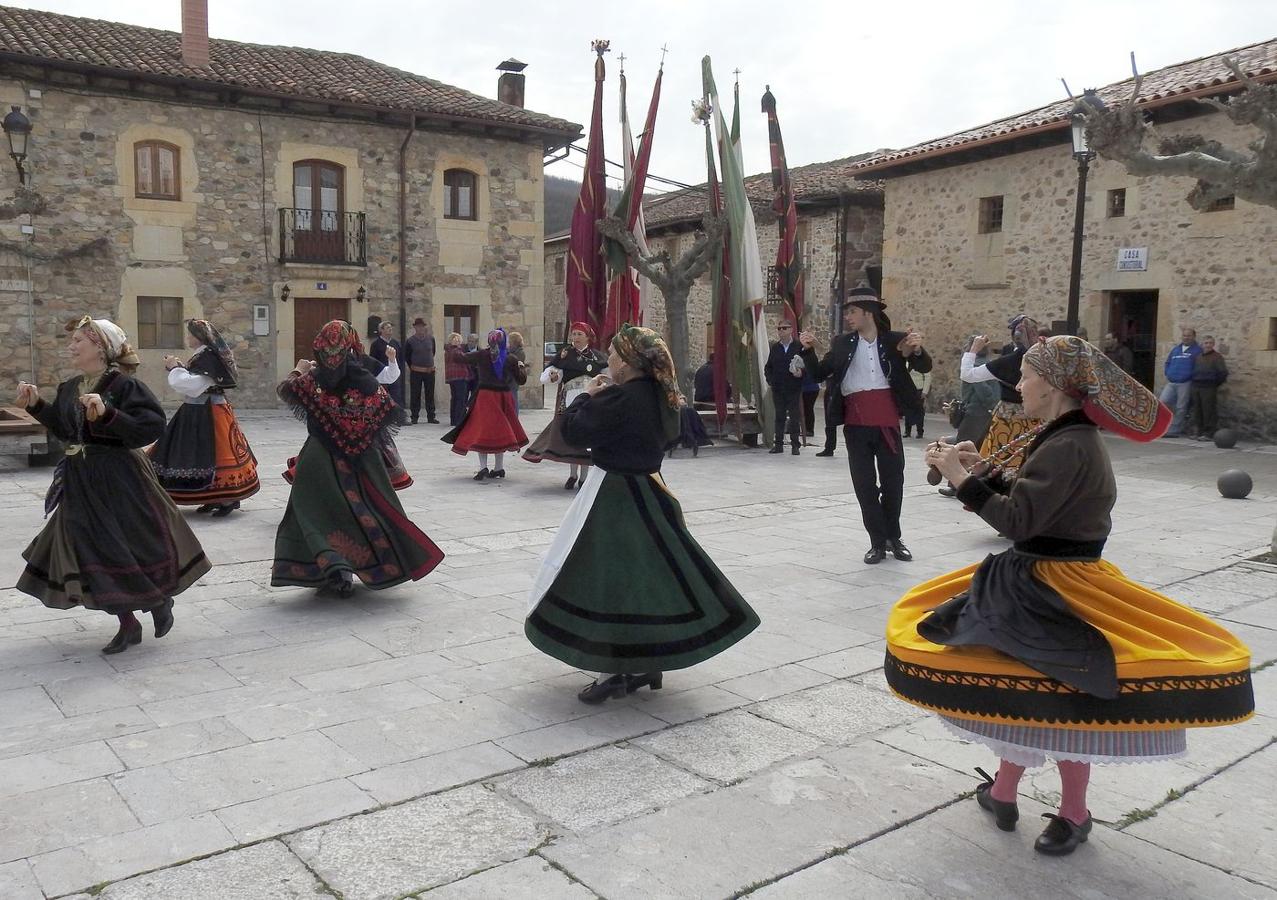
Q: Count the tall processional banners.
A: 7